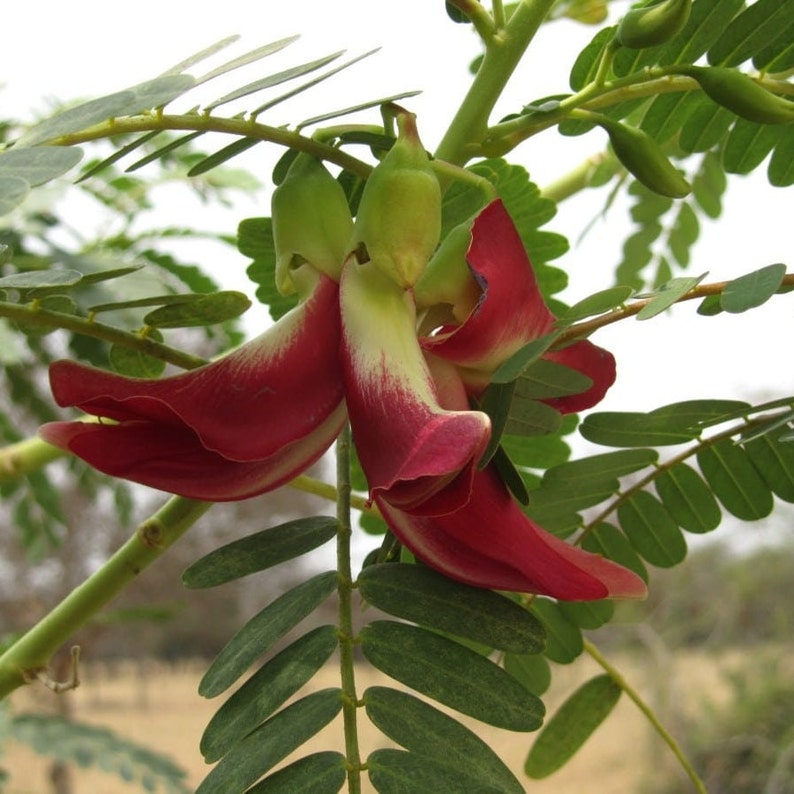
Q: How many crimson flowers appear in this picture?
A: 3